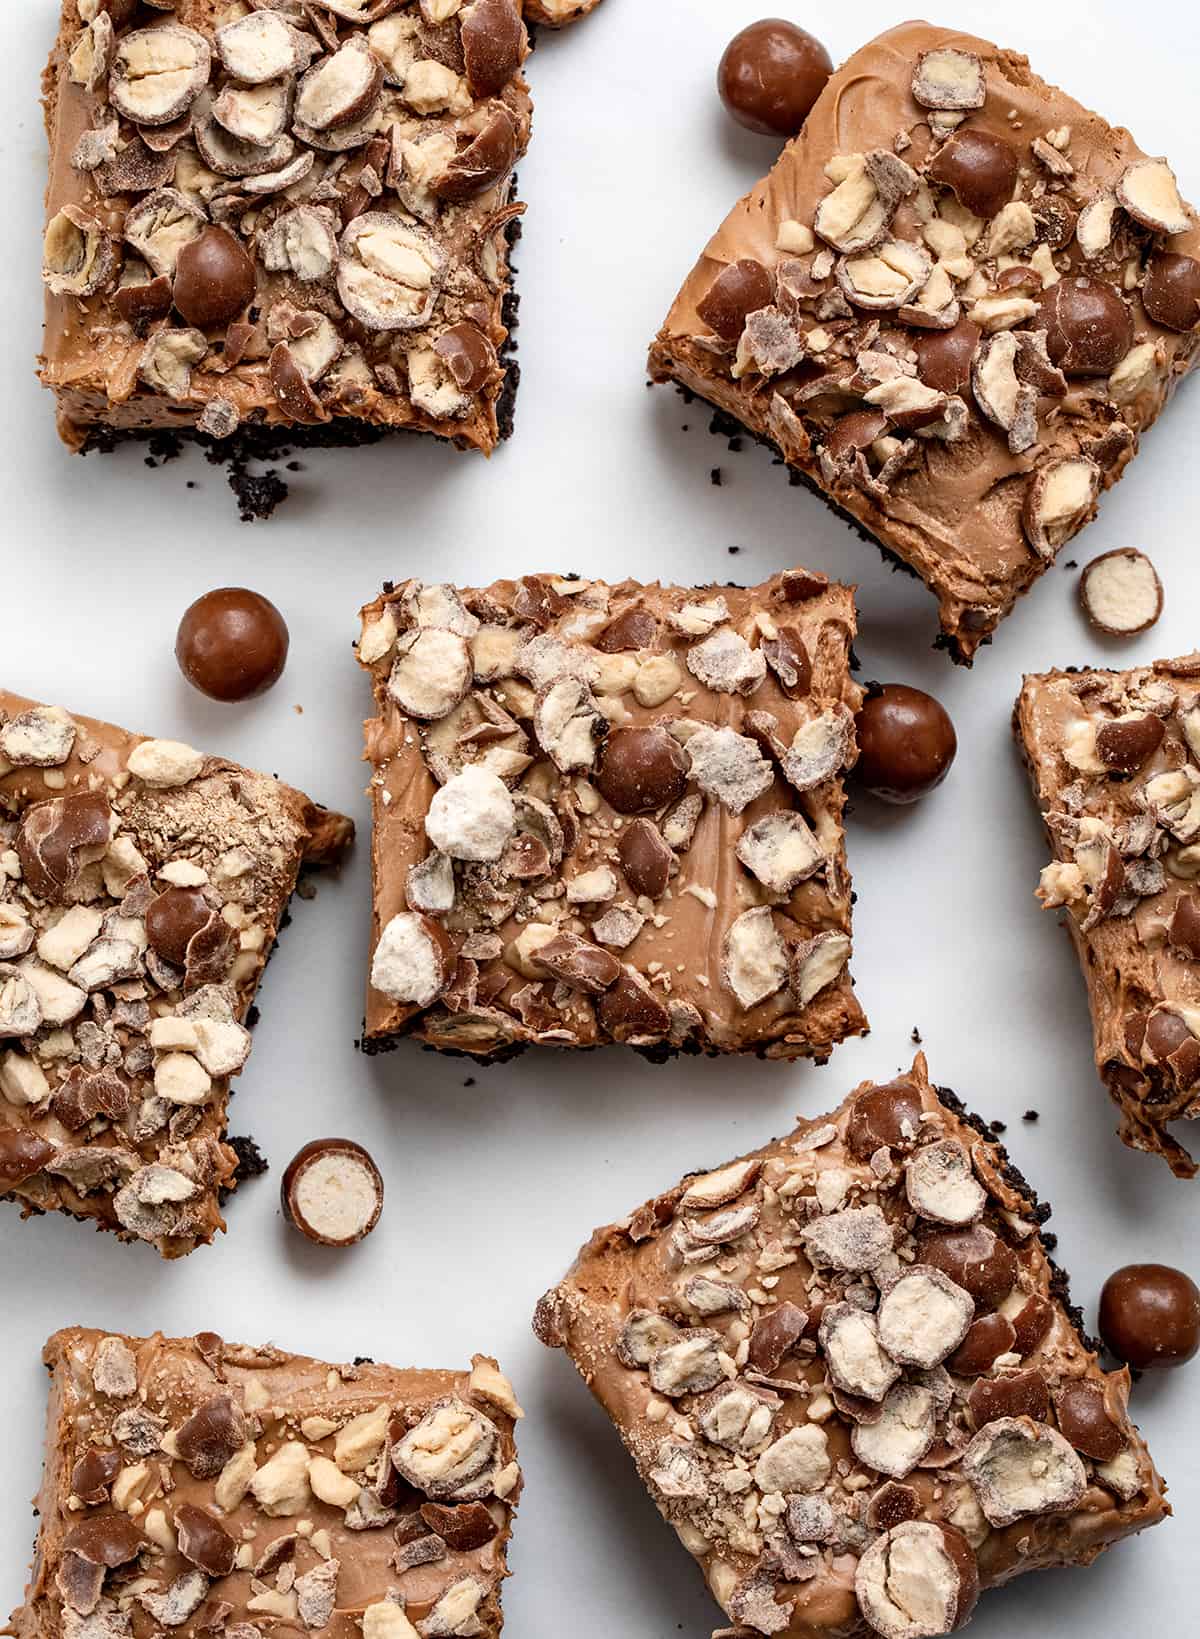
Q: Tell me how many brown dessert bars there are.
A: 7